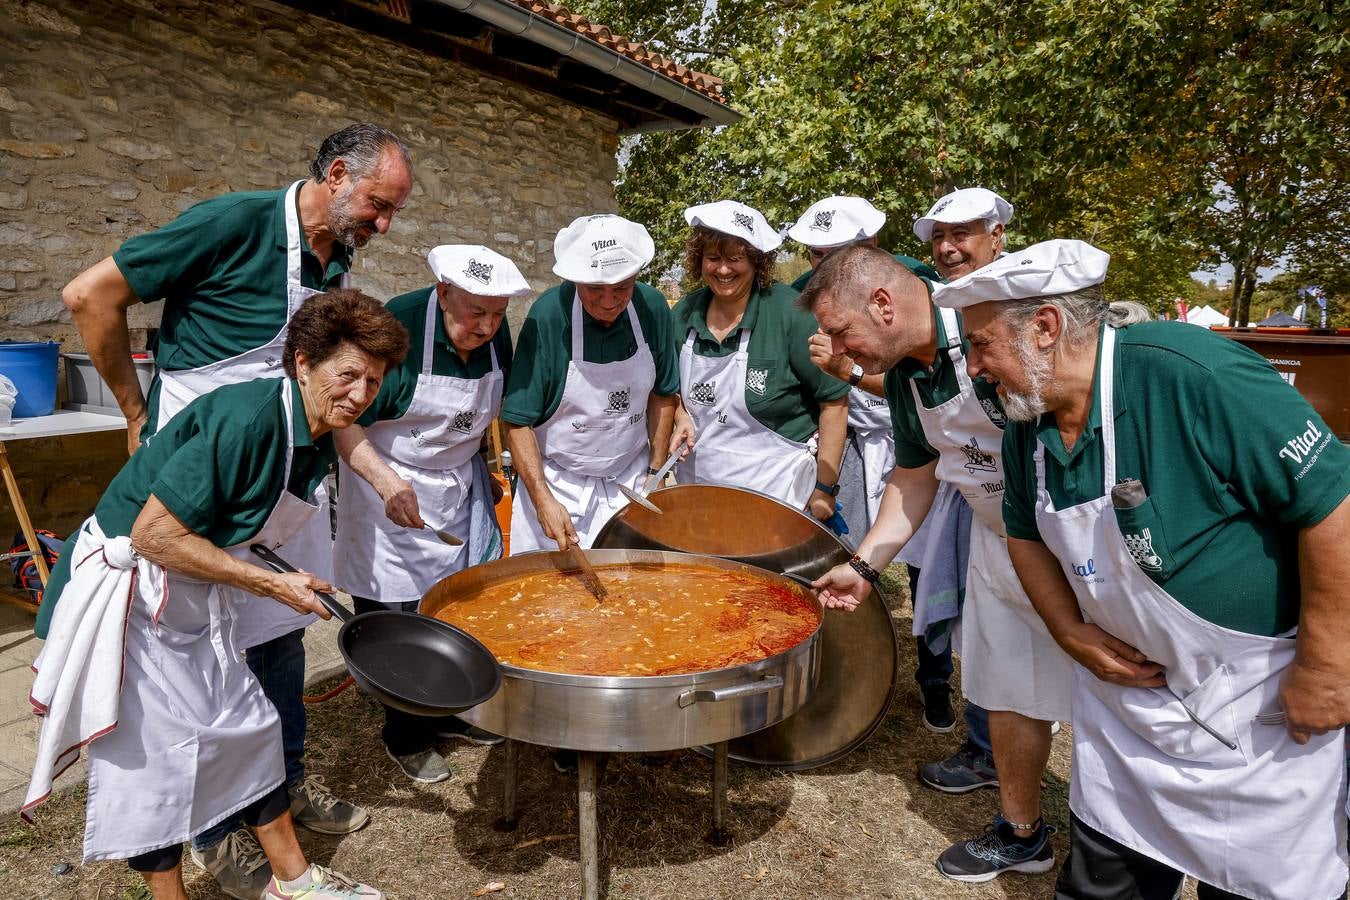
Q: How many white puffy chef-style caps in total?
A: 6